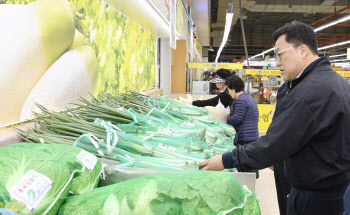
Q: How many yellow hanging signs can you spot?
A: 3